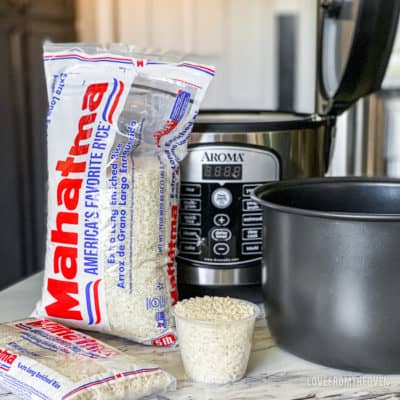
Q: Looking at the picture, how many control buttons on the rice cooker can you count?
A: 14